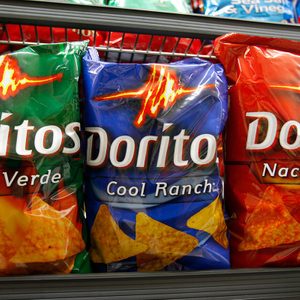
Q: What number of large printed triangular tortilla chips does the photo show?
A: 5